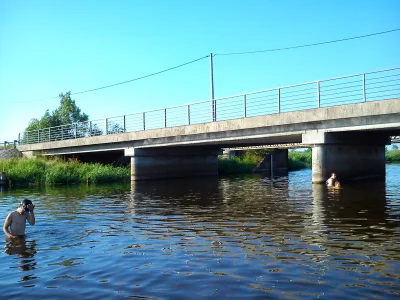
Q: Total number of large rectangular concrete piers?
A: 2